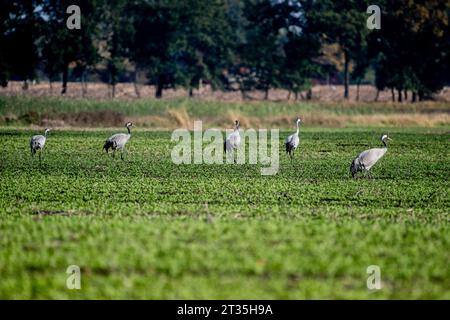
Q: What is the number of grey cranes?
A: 5